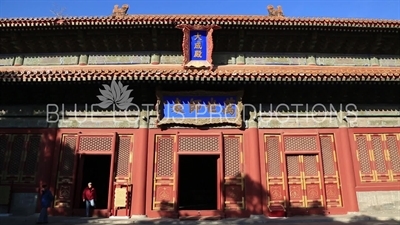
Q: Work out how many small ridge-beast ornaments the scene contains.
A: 2